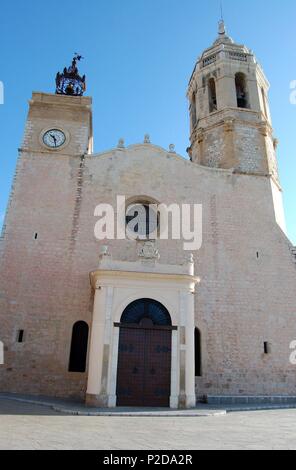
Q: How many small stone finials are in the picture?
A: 5